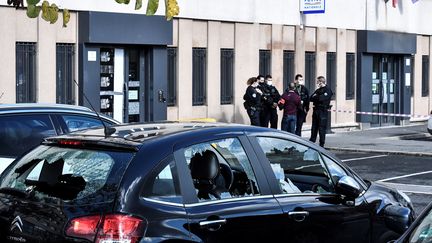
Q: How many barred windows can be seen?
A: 11